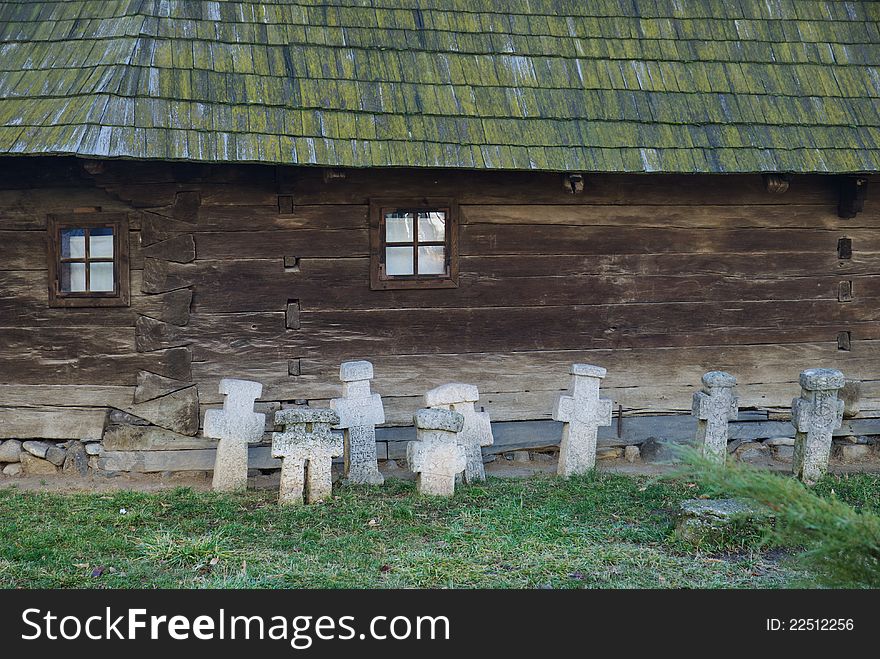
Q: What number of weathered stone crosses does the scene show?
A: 8